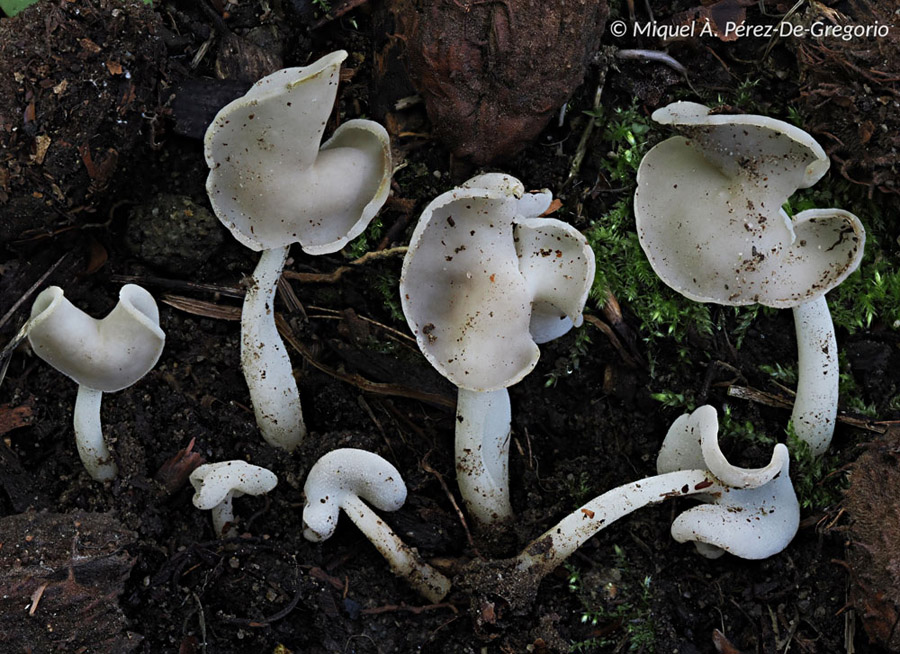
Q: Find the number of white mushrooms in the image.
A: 7